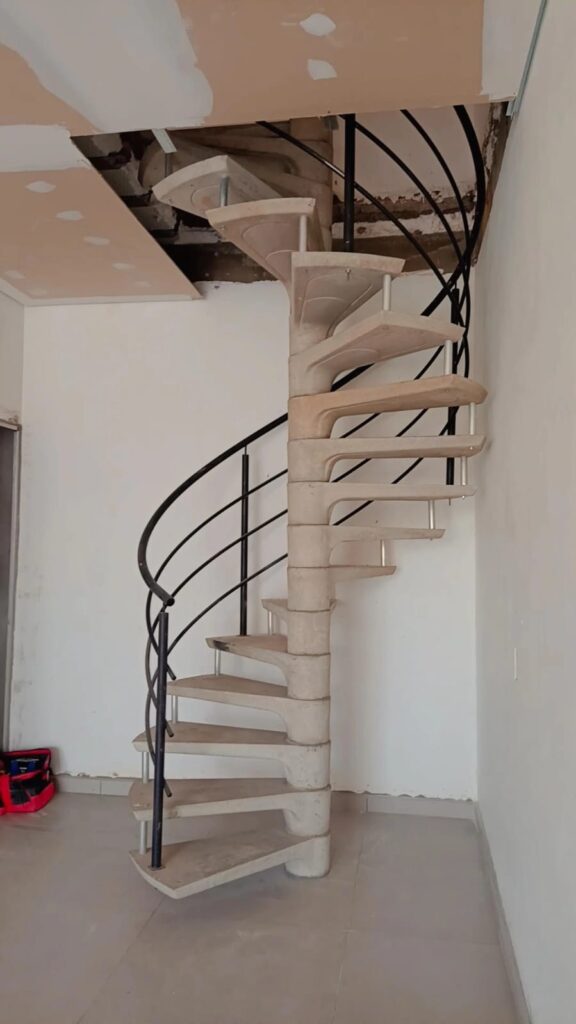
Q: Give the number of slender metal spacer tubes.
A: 13